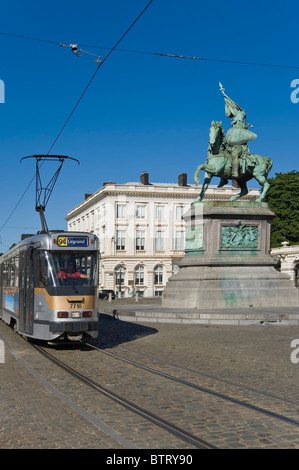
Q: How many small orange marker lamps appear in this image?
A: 2